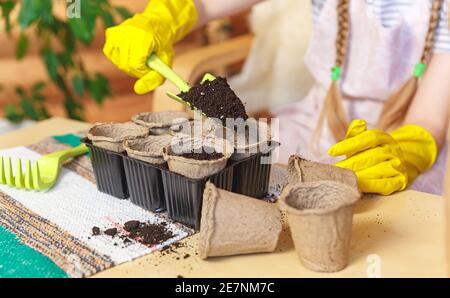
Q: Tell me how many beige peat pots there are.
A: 9